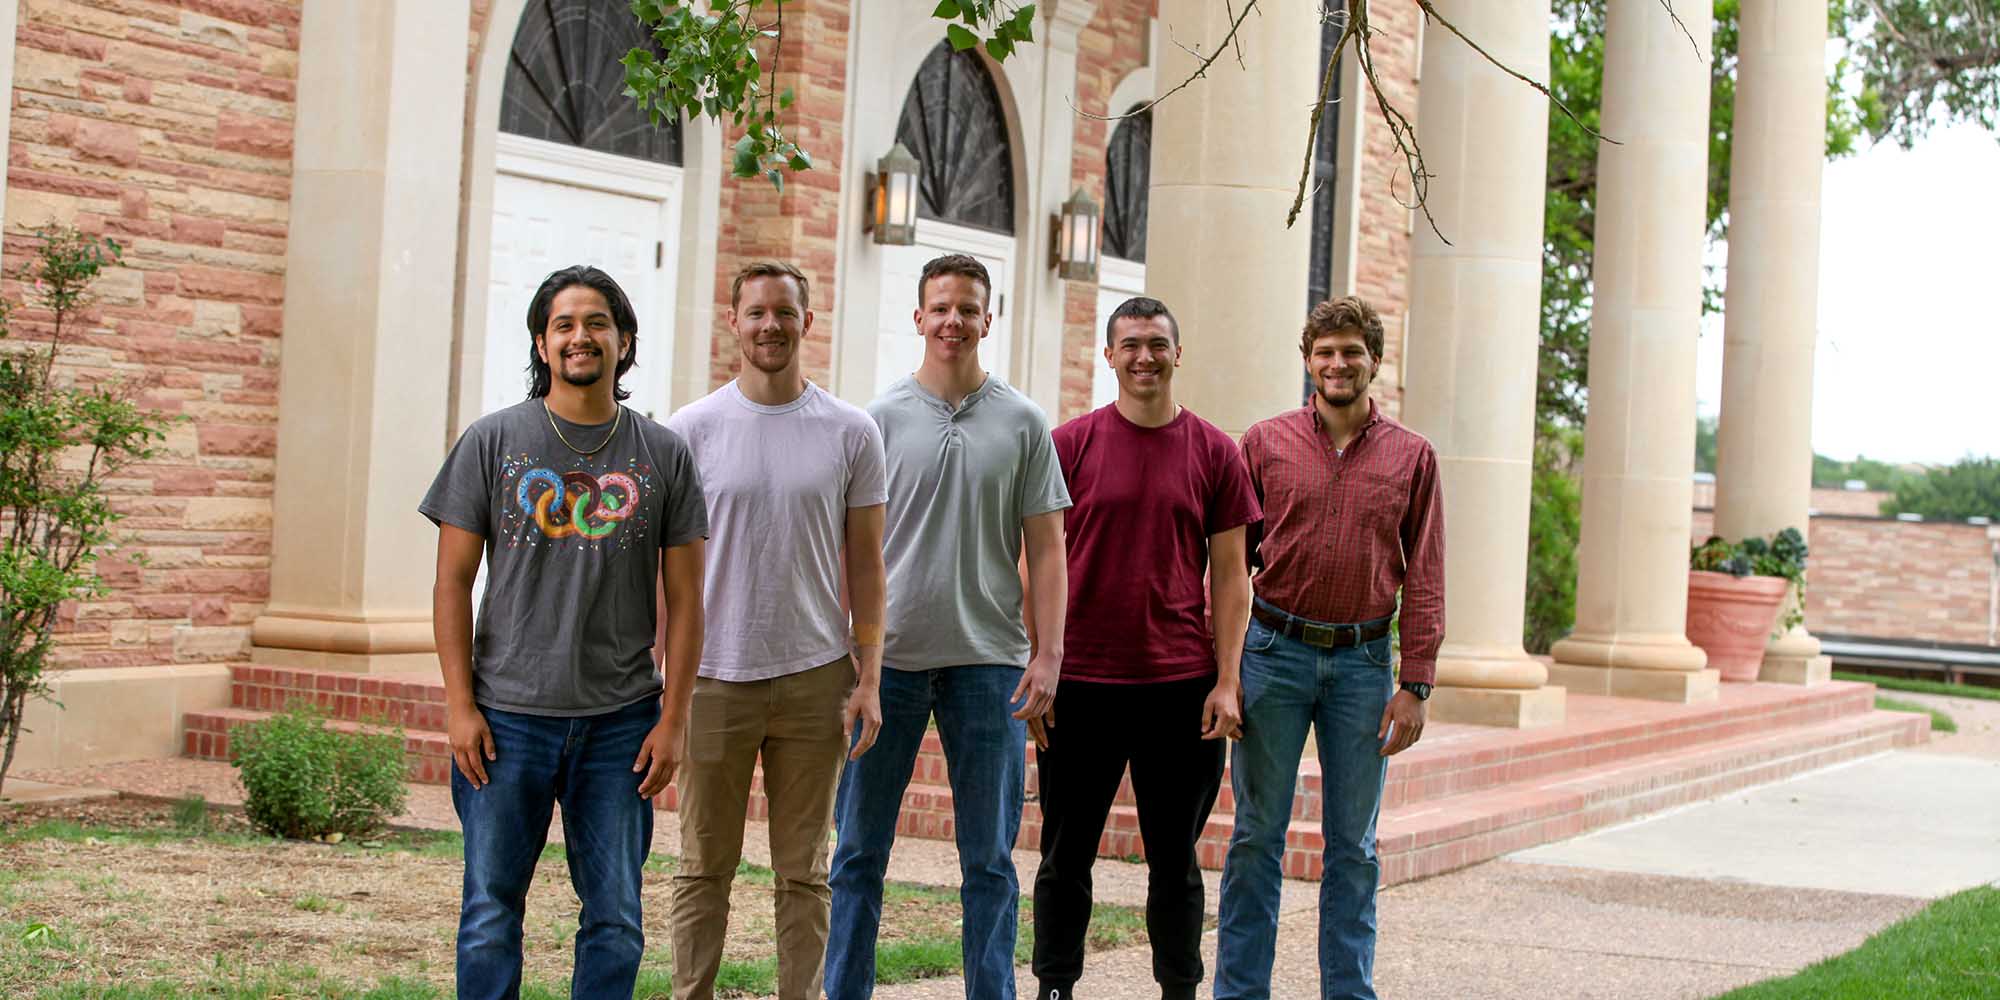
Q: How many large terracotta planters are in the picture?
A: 1